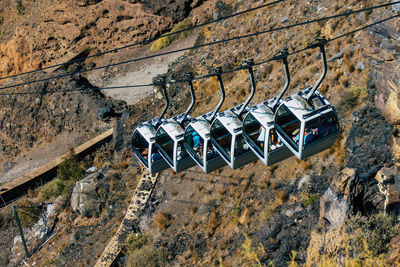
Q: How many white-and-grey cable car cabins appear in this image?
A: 6